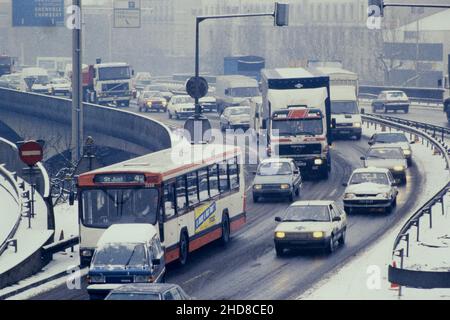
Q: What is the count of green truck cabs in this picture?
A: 0